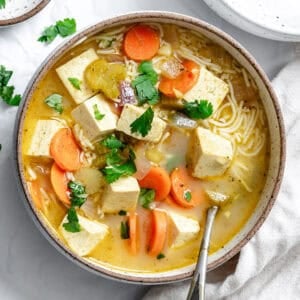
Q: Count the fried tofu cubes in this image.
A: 9